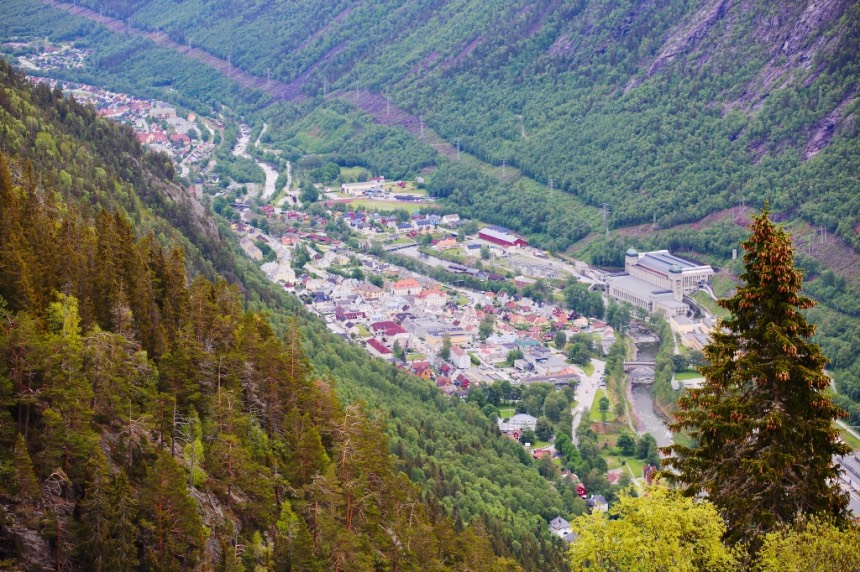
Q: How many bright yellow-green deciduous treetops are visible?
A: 2